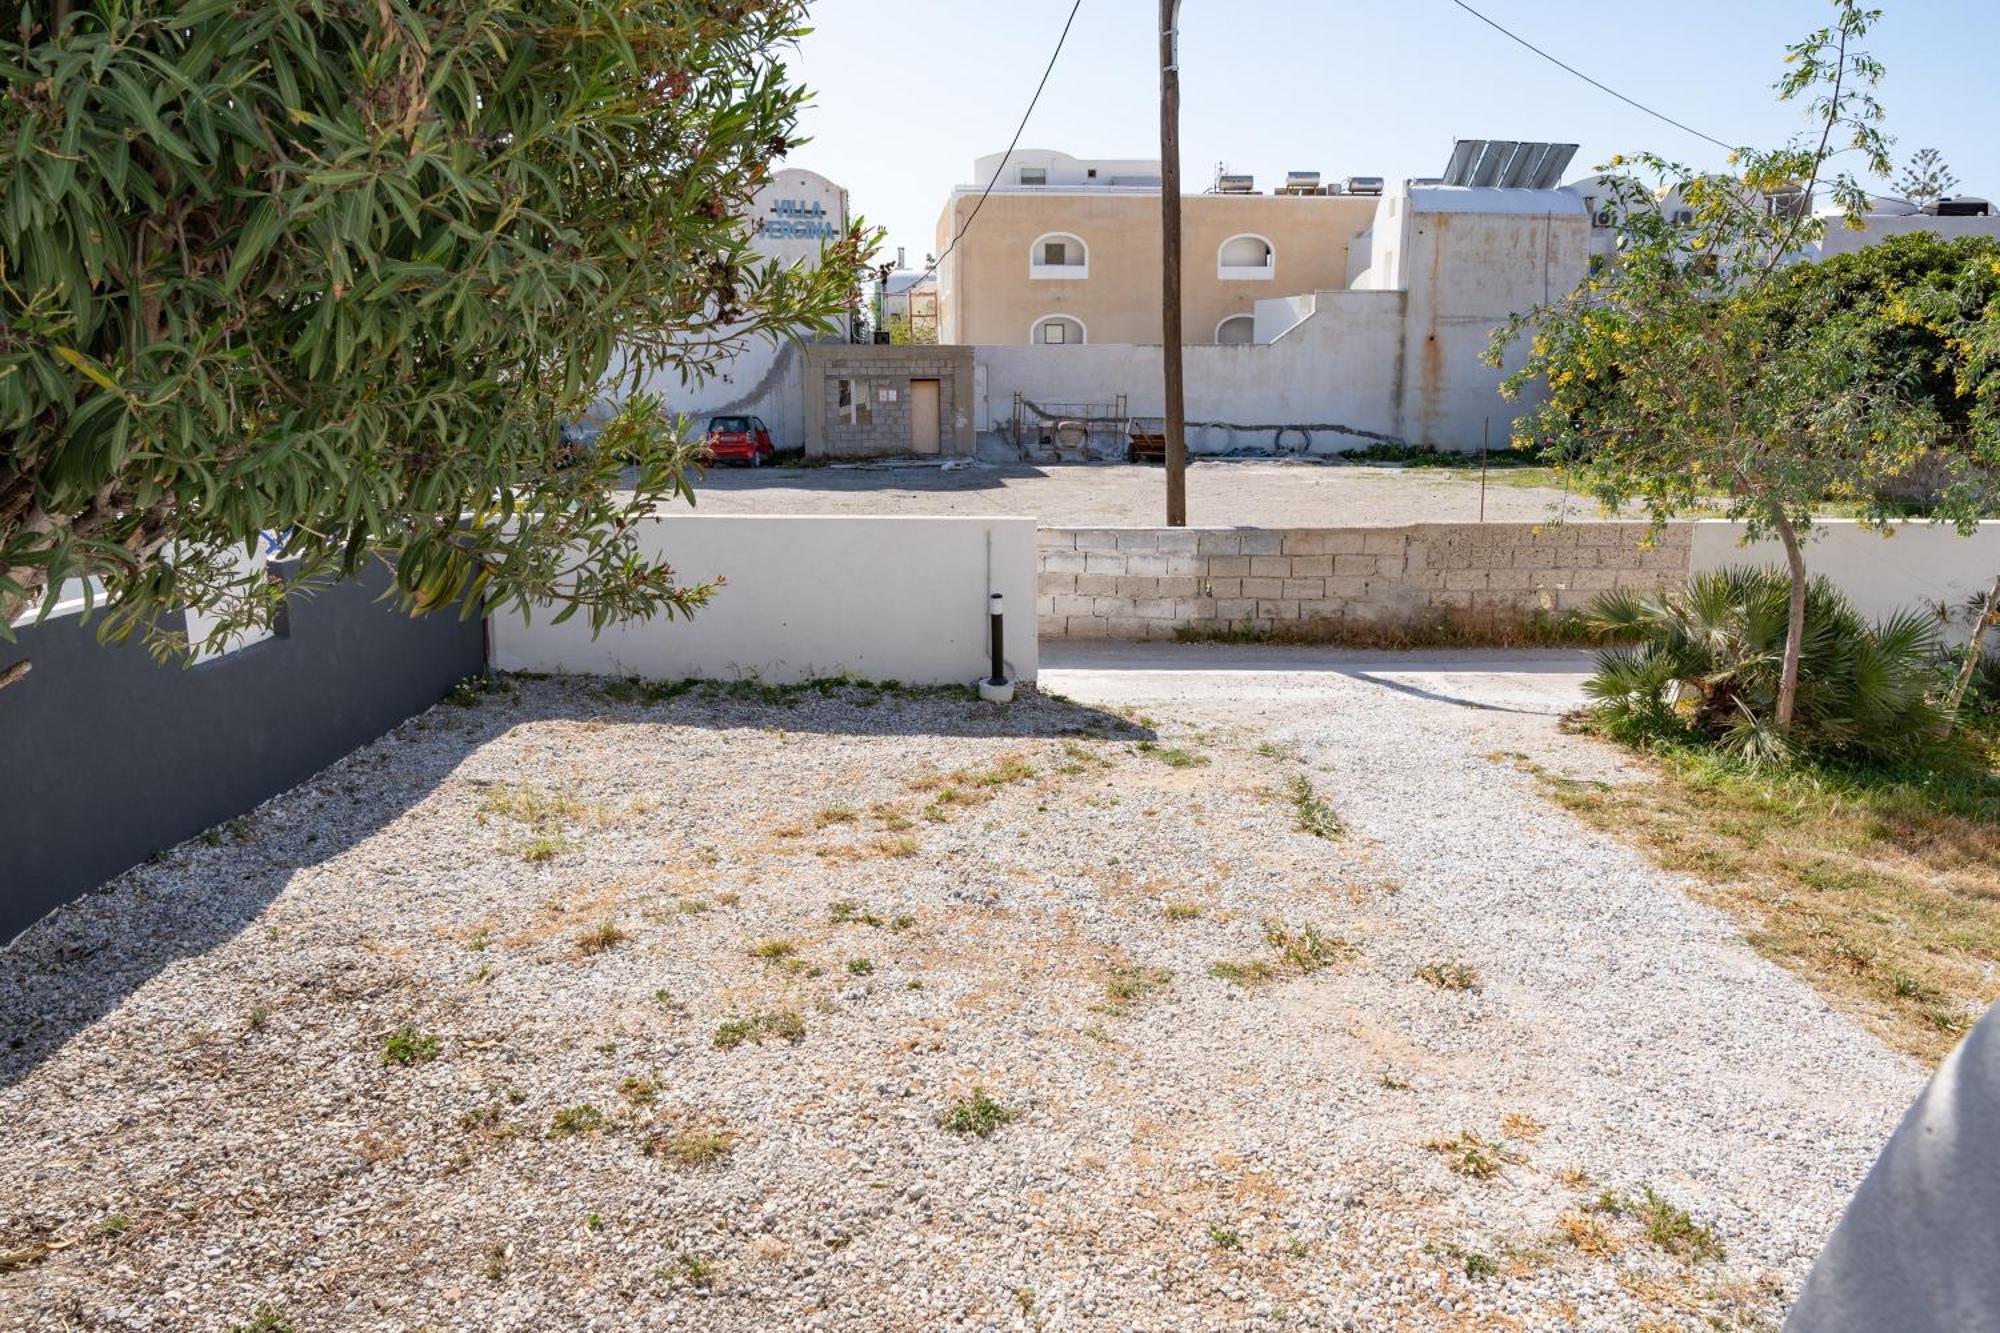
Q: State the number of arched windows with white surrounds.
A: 4